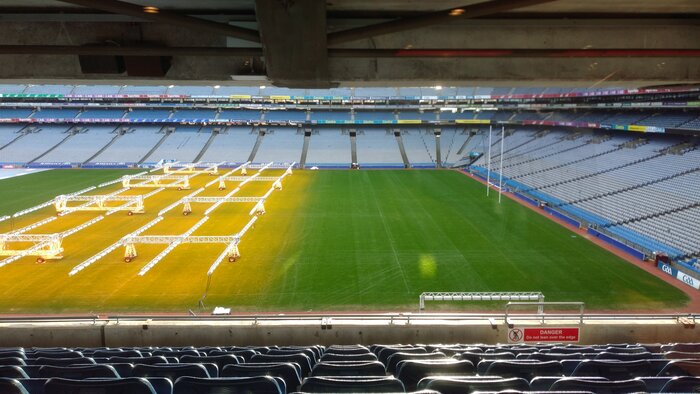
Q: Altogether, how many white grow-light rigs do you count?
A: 8